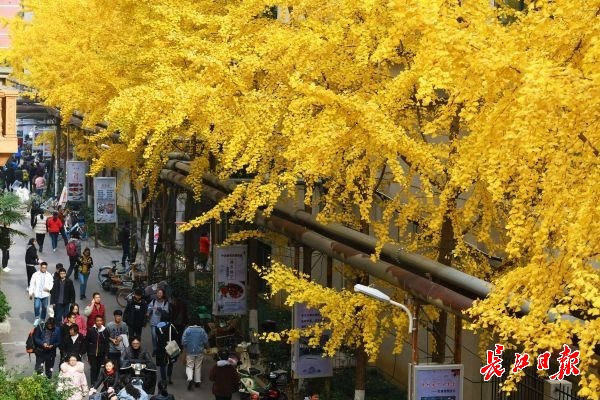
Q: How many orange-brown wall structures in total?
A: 1